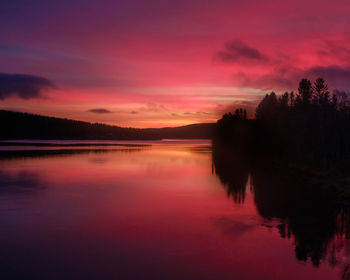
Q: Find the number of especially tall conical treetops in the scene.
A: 2